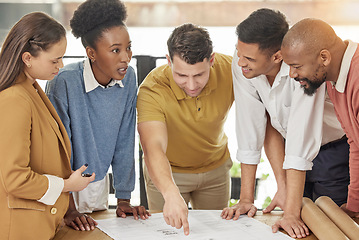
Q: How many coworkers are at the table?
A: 5